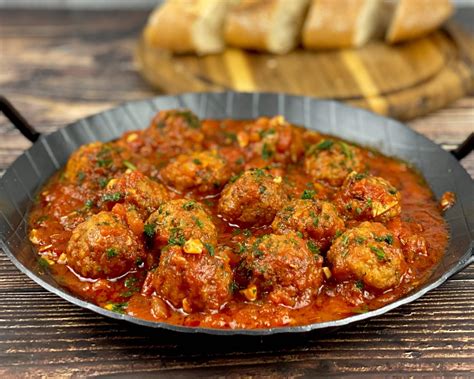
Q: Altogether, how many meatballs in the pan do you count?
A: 14